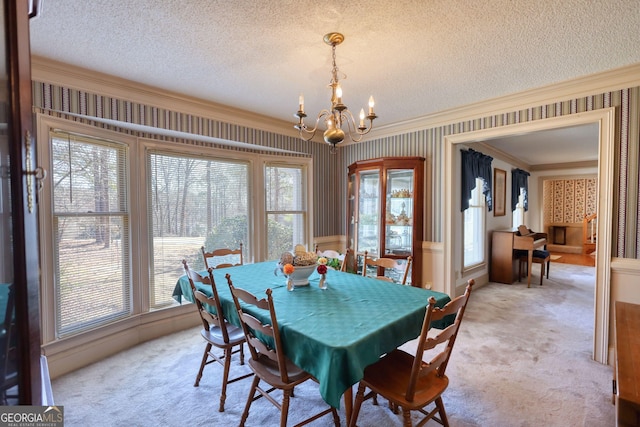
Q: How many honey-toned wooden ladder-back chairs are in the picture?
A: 6